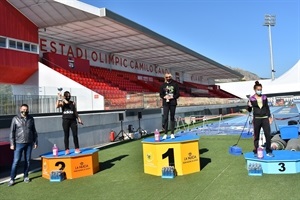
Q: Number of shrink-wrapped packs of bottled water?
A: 3